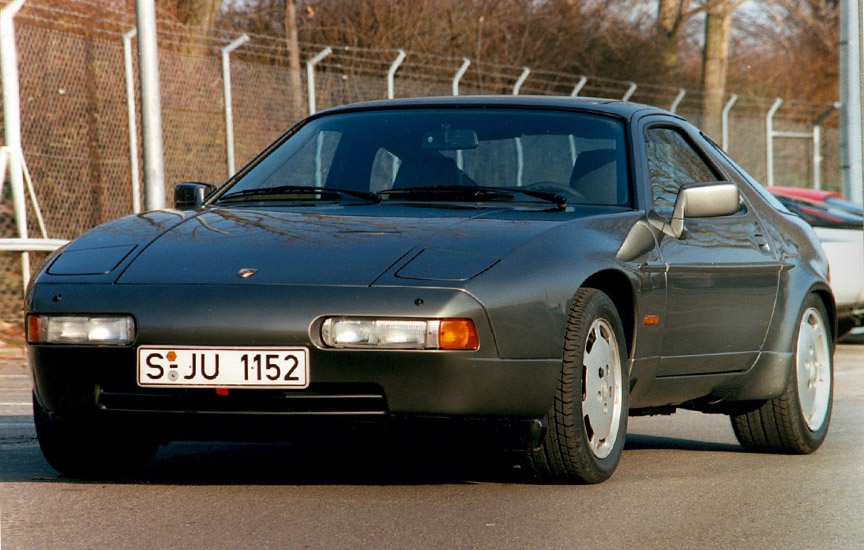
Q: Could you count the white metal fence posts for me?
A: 13